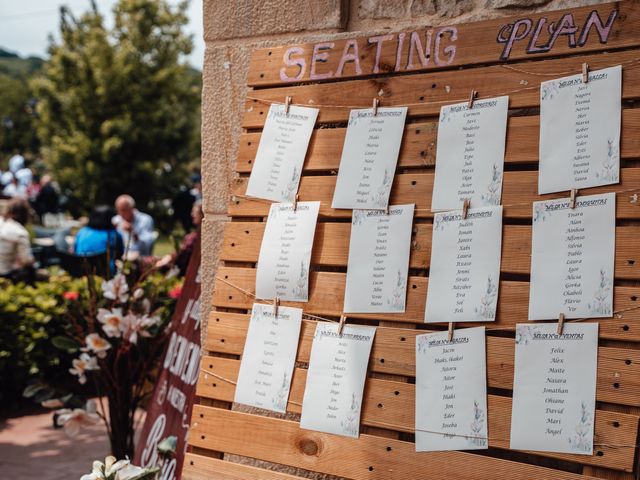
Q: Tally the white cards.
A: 12